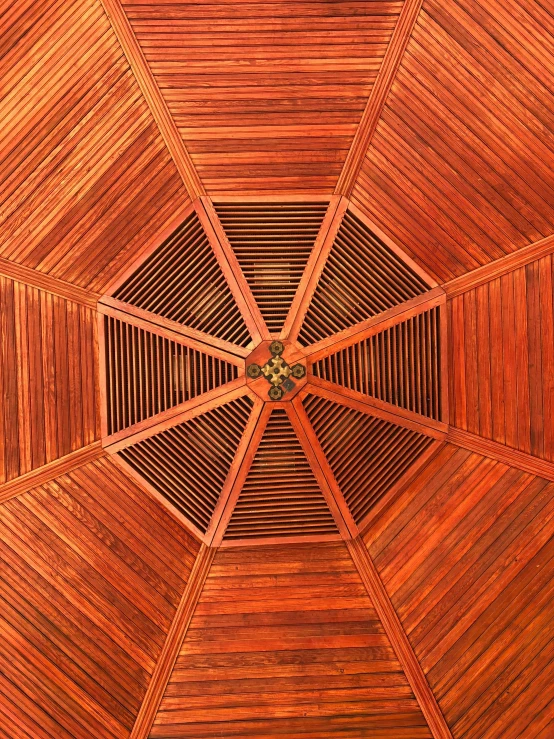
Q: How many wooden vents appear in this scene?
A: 8